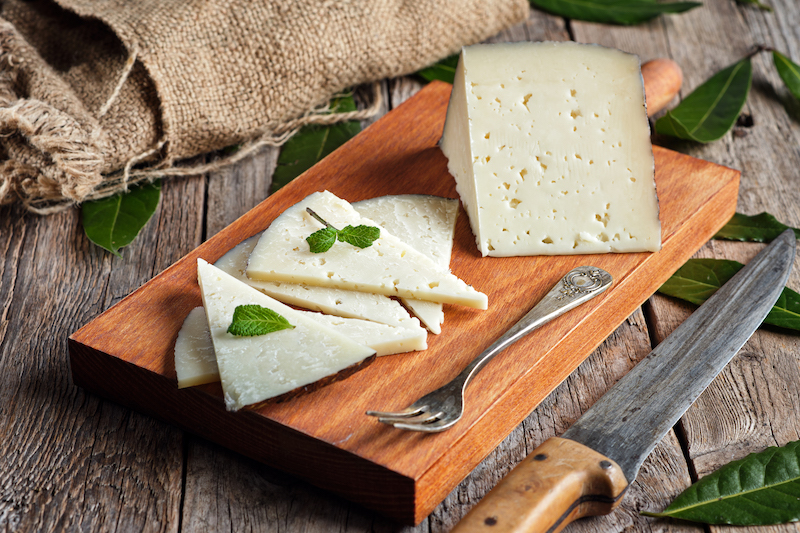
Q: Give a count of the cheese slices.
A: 5